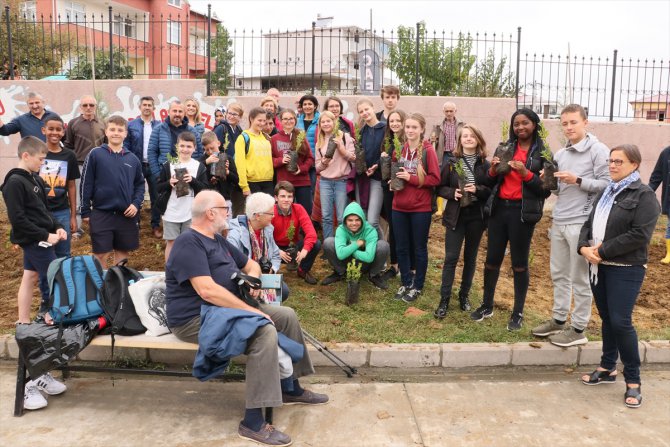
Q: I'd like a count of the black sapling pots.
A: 12